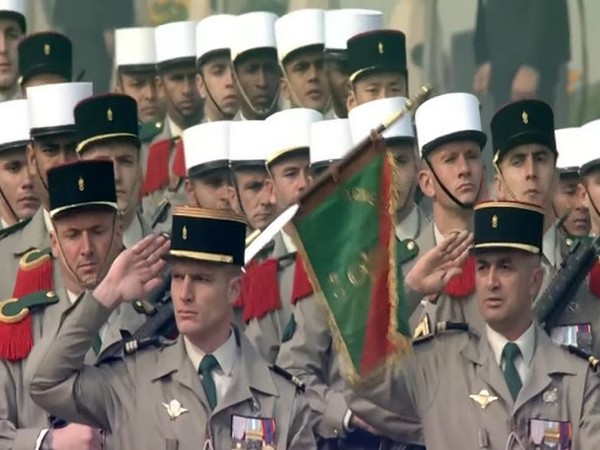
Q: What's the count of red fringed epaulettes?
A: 8